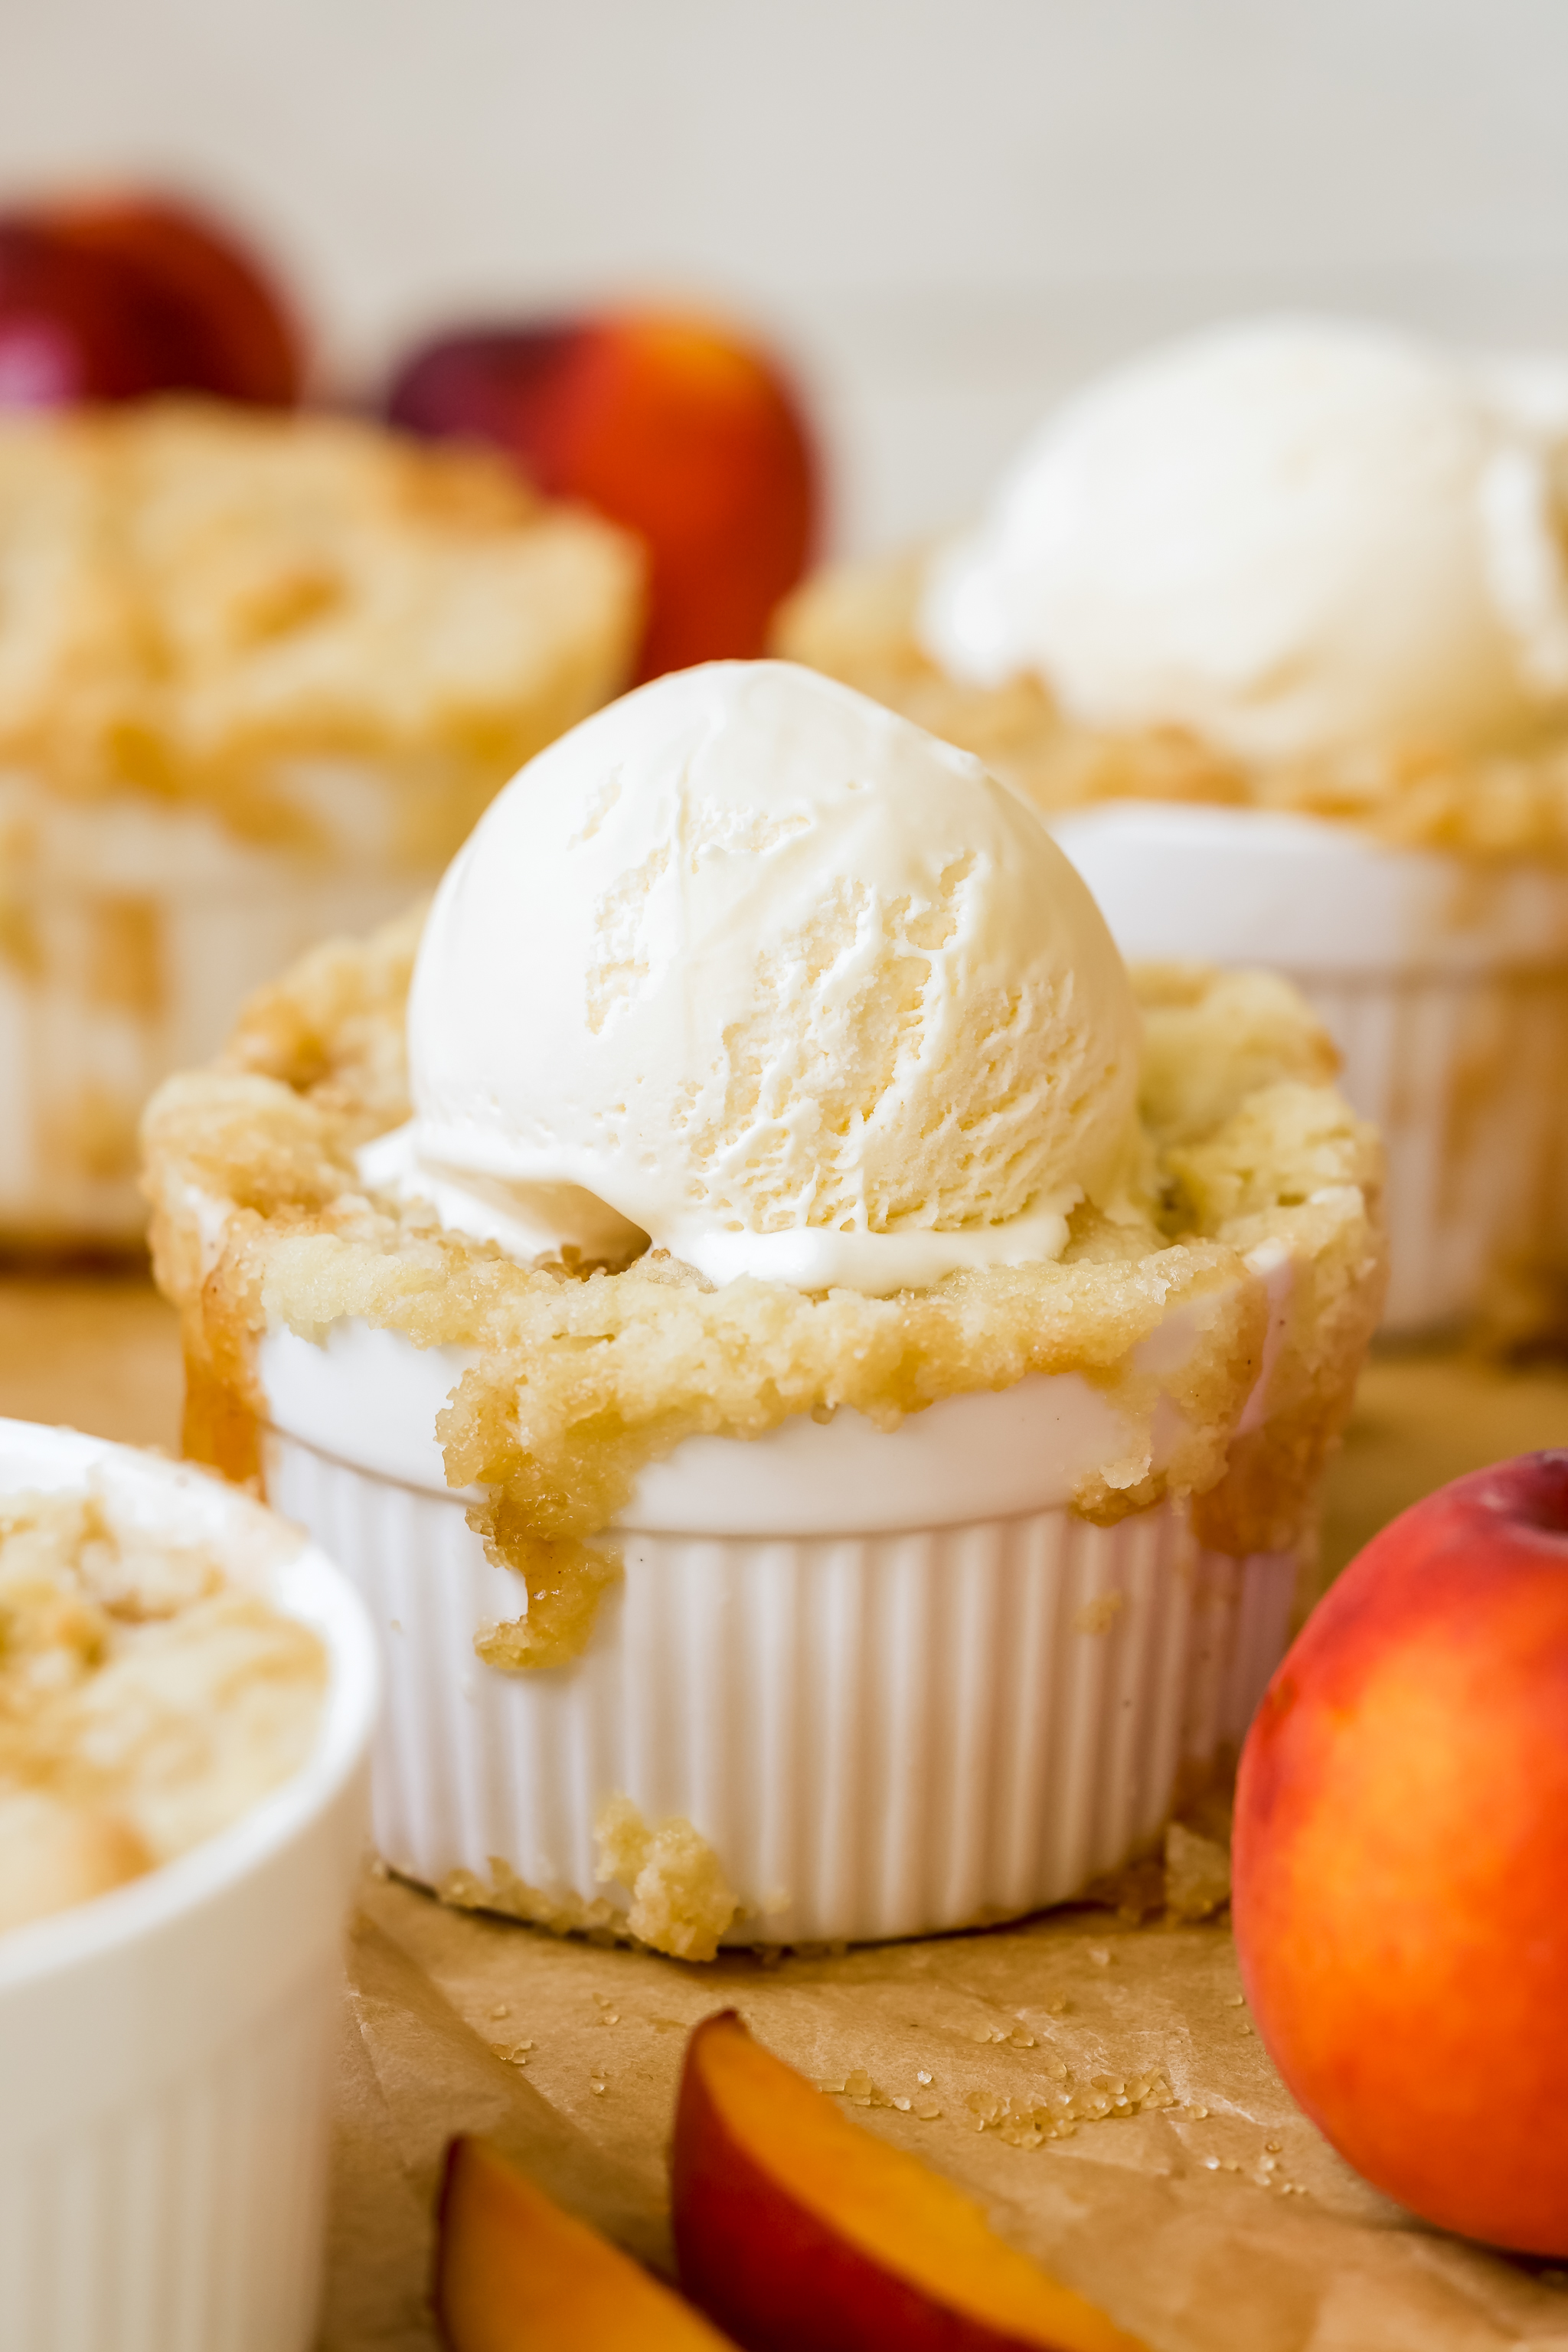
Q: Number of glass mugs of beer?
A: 0